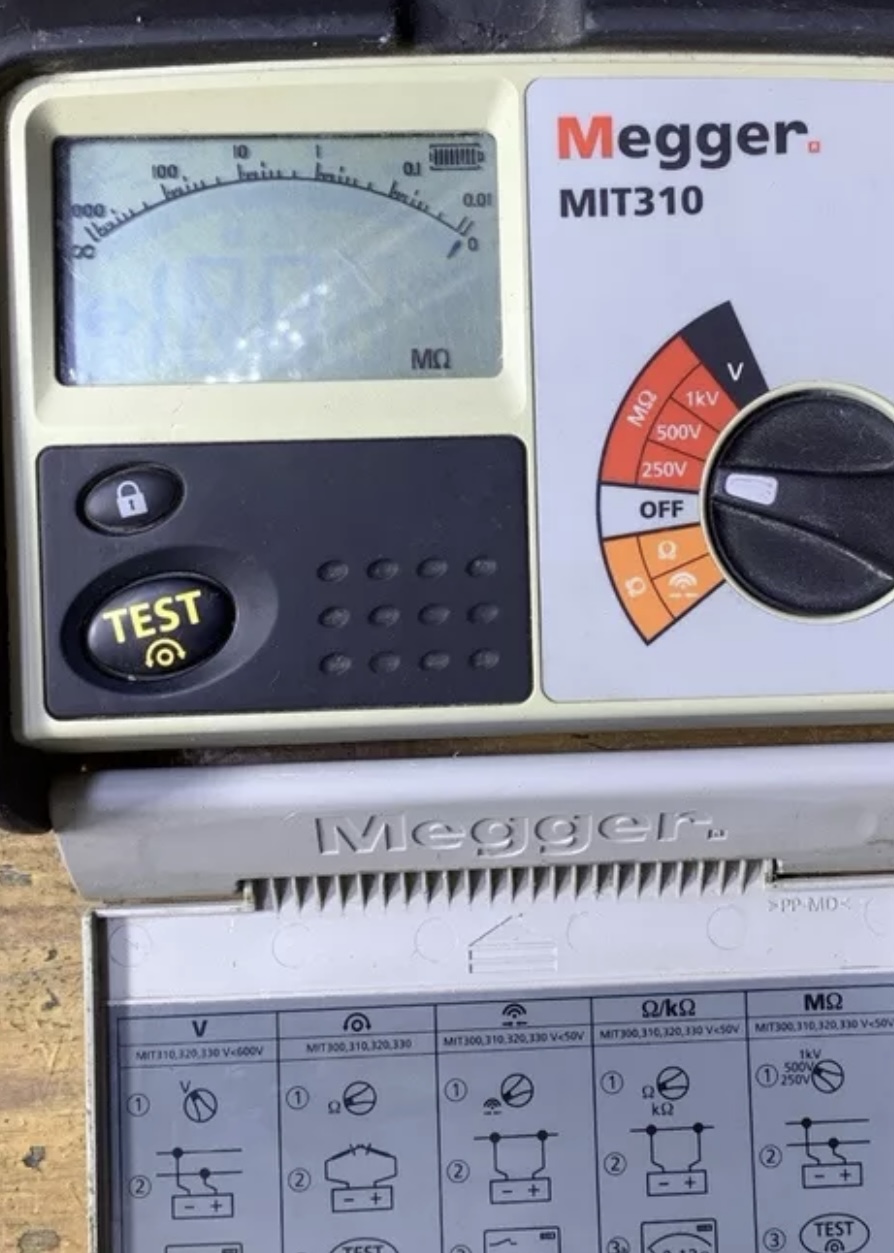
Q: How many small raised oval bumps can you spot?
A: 12